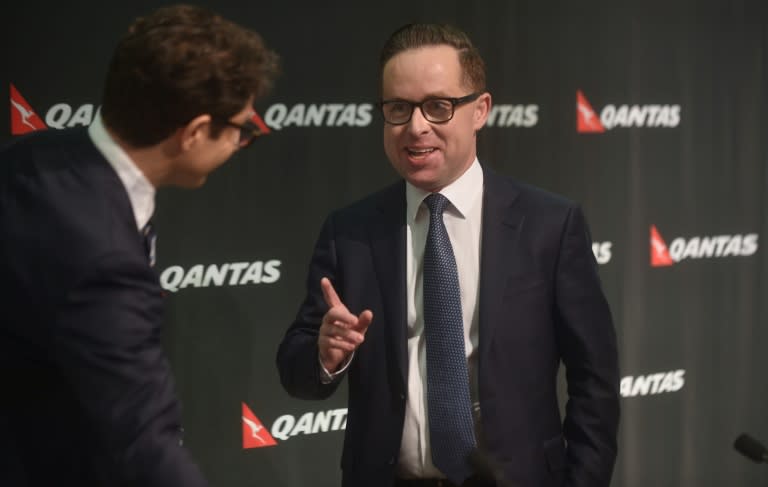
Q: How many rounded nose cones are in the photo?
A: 0